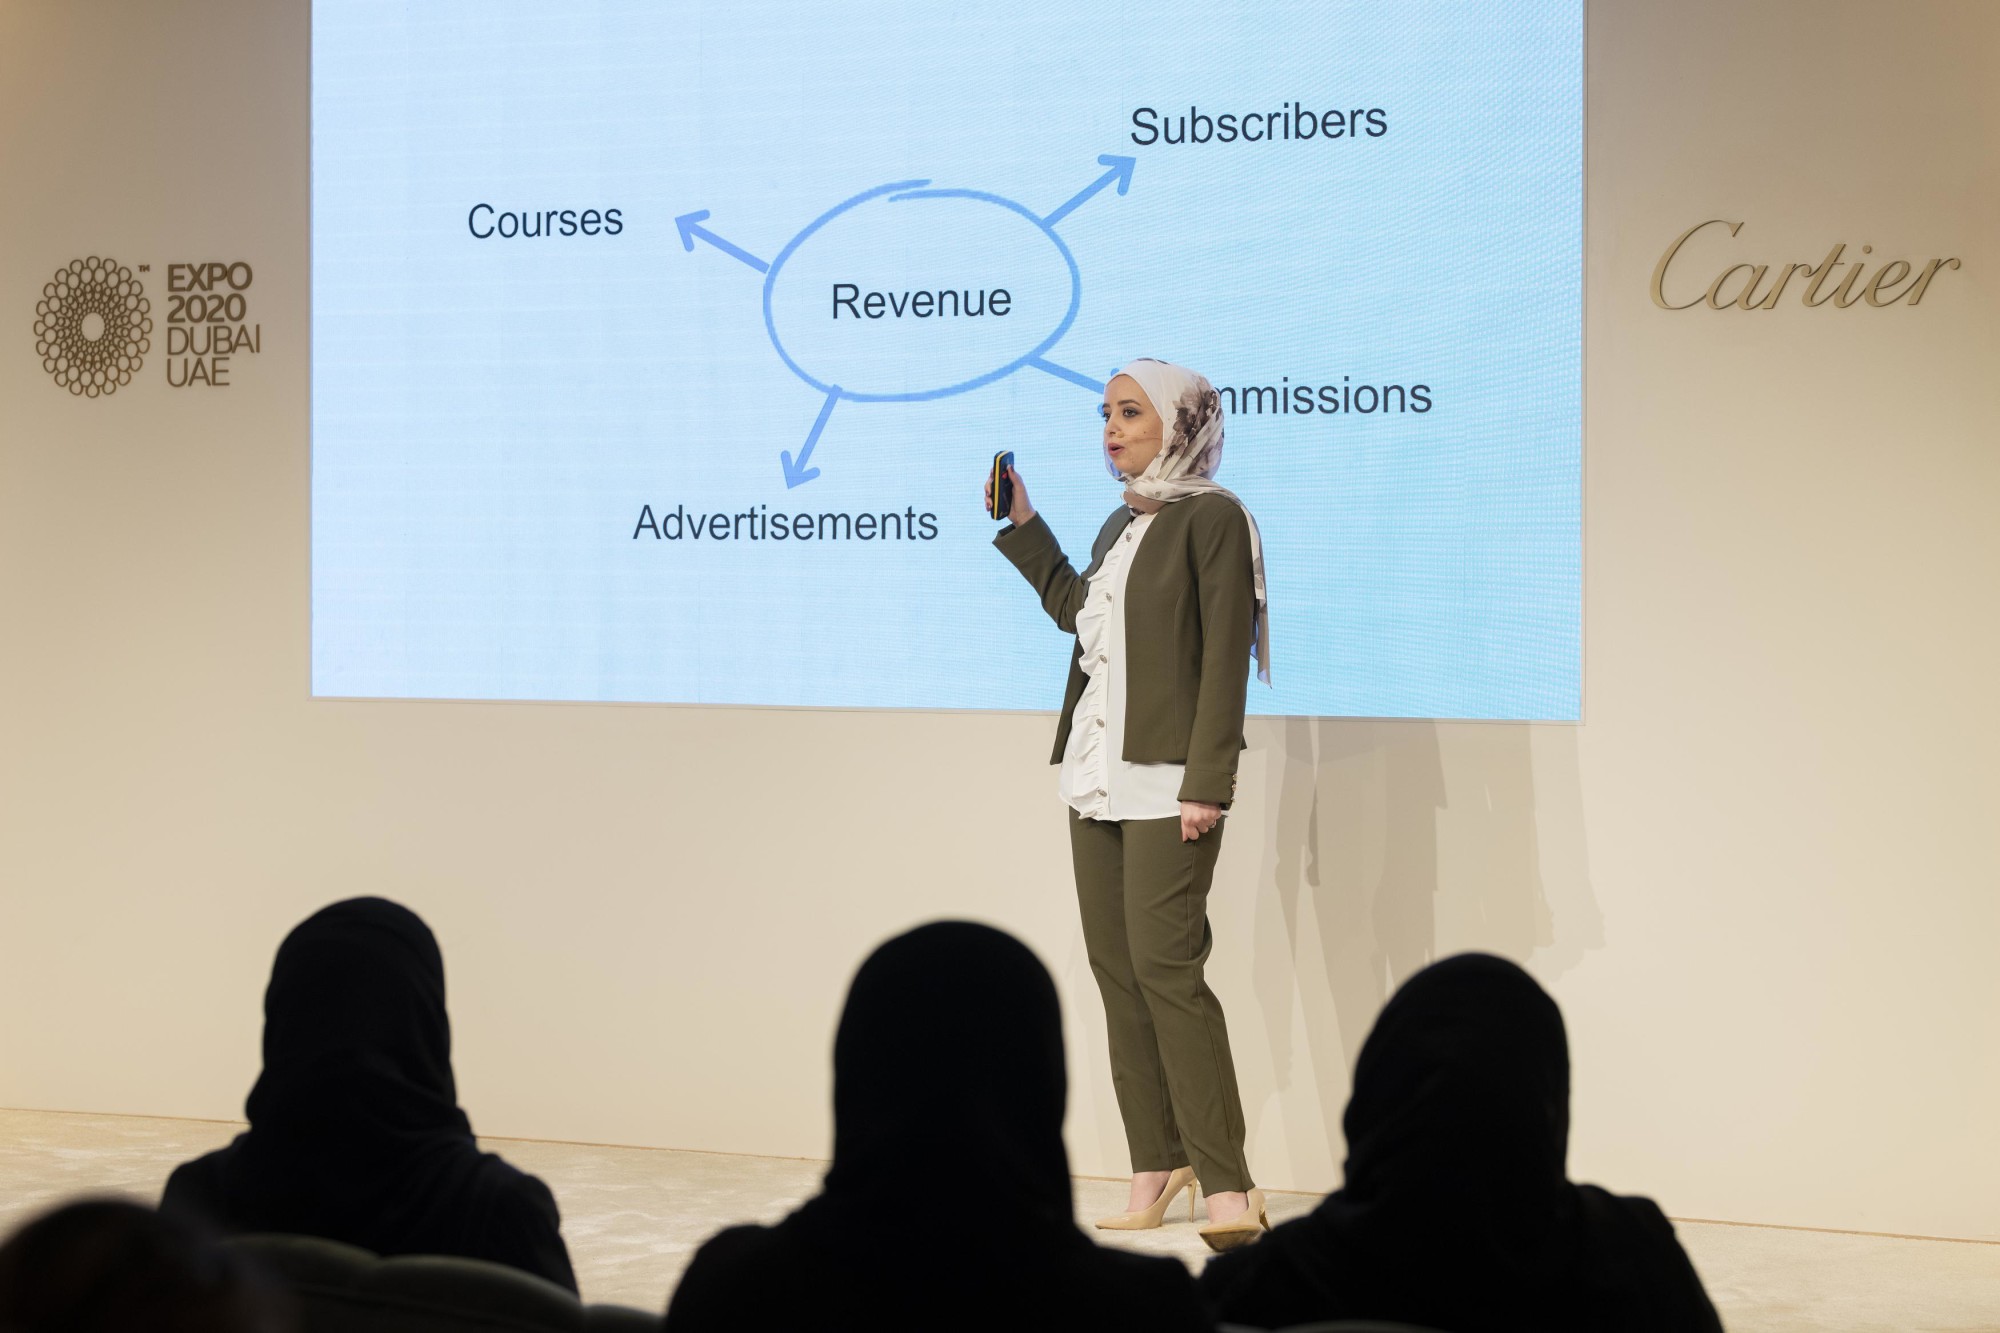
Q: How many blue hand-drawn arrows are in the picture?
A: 4